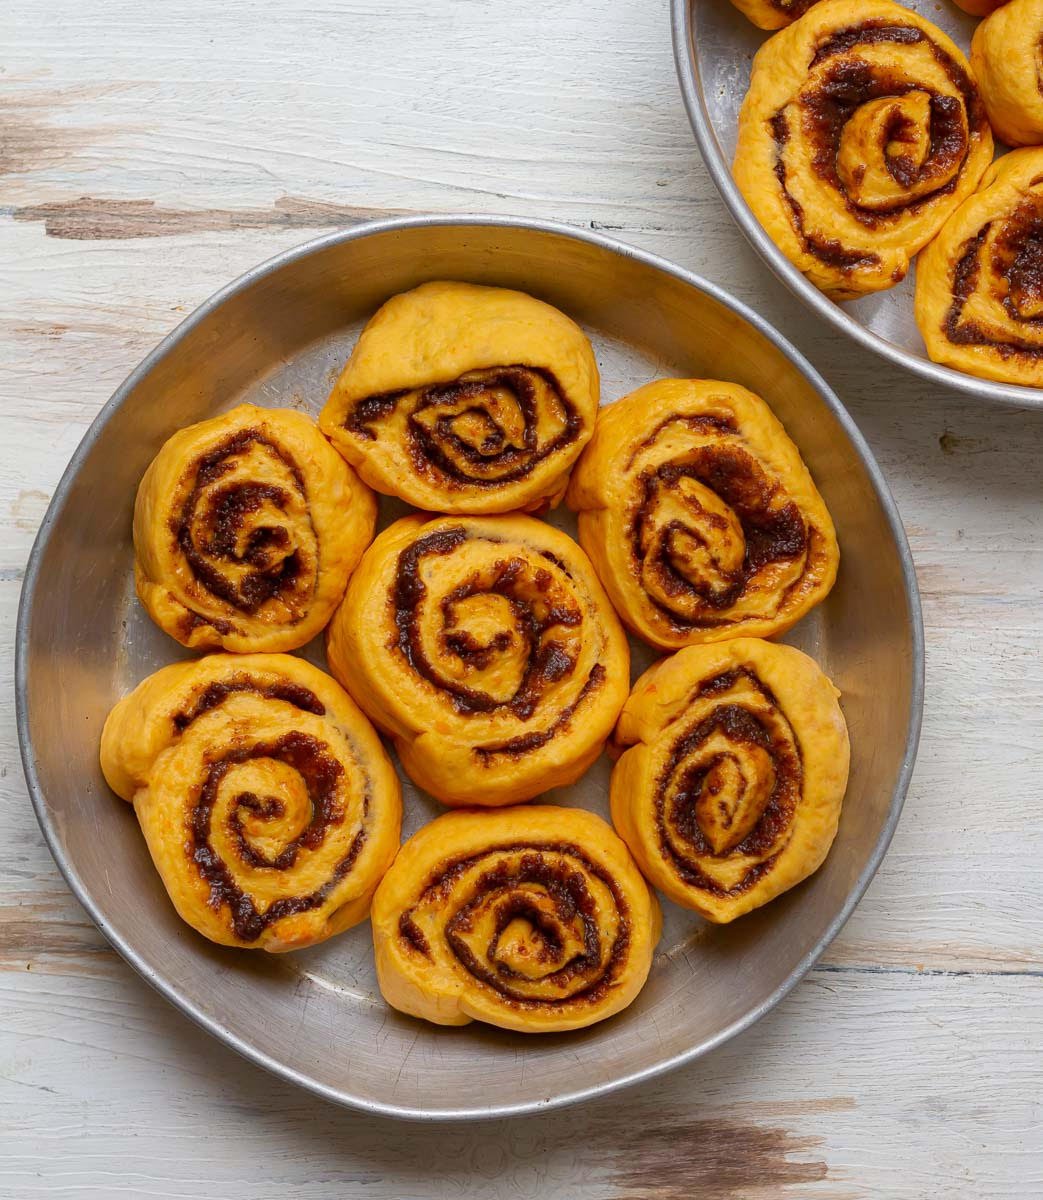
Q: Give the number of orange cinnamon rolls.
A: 12